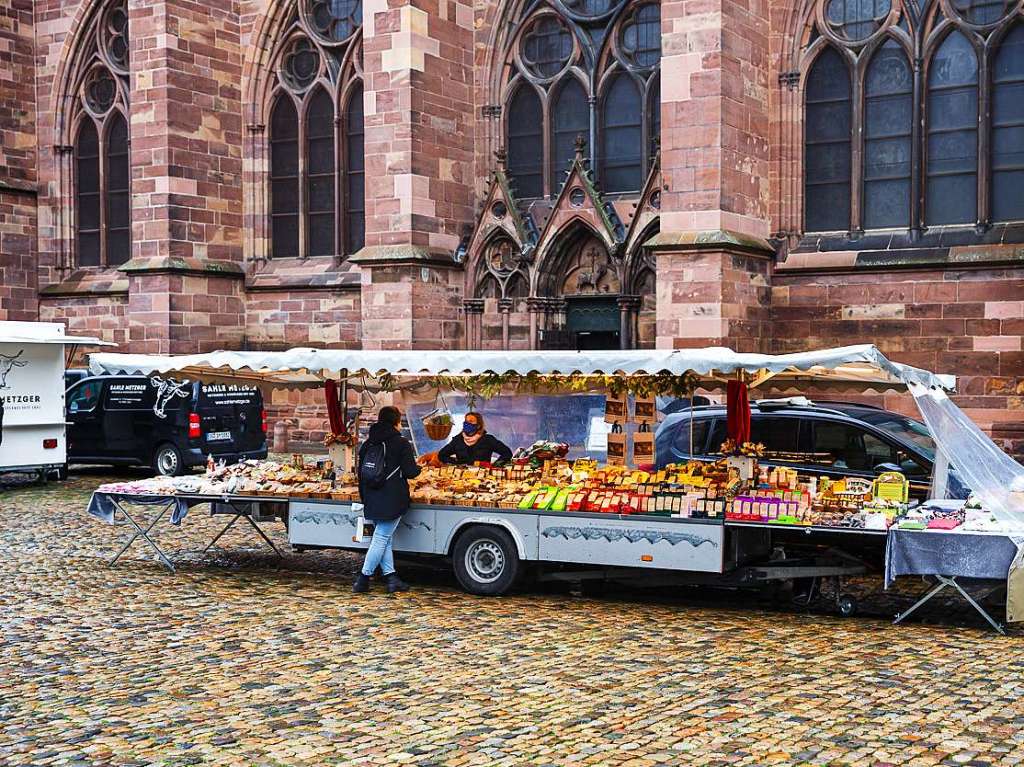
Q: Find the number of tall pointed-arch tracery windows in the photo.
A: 4